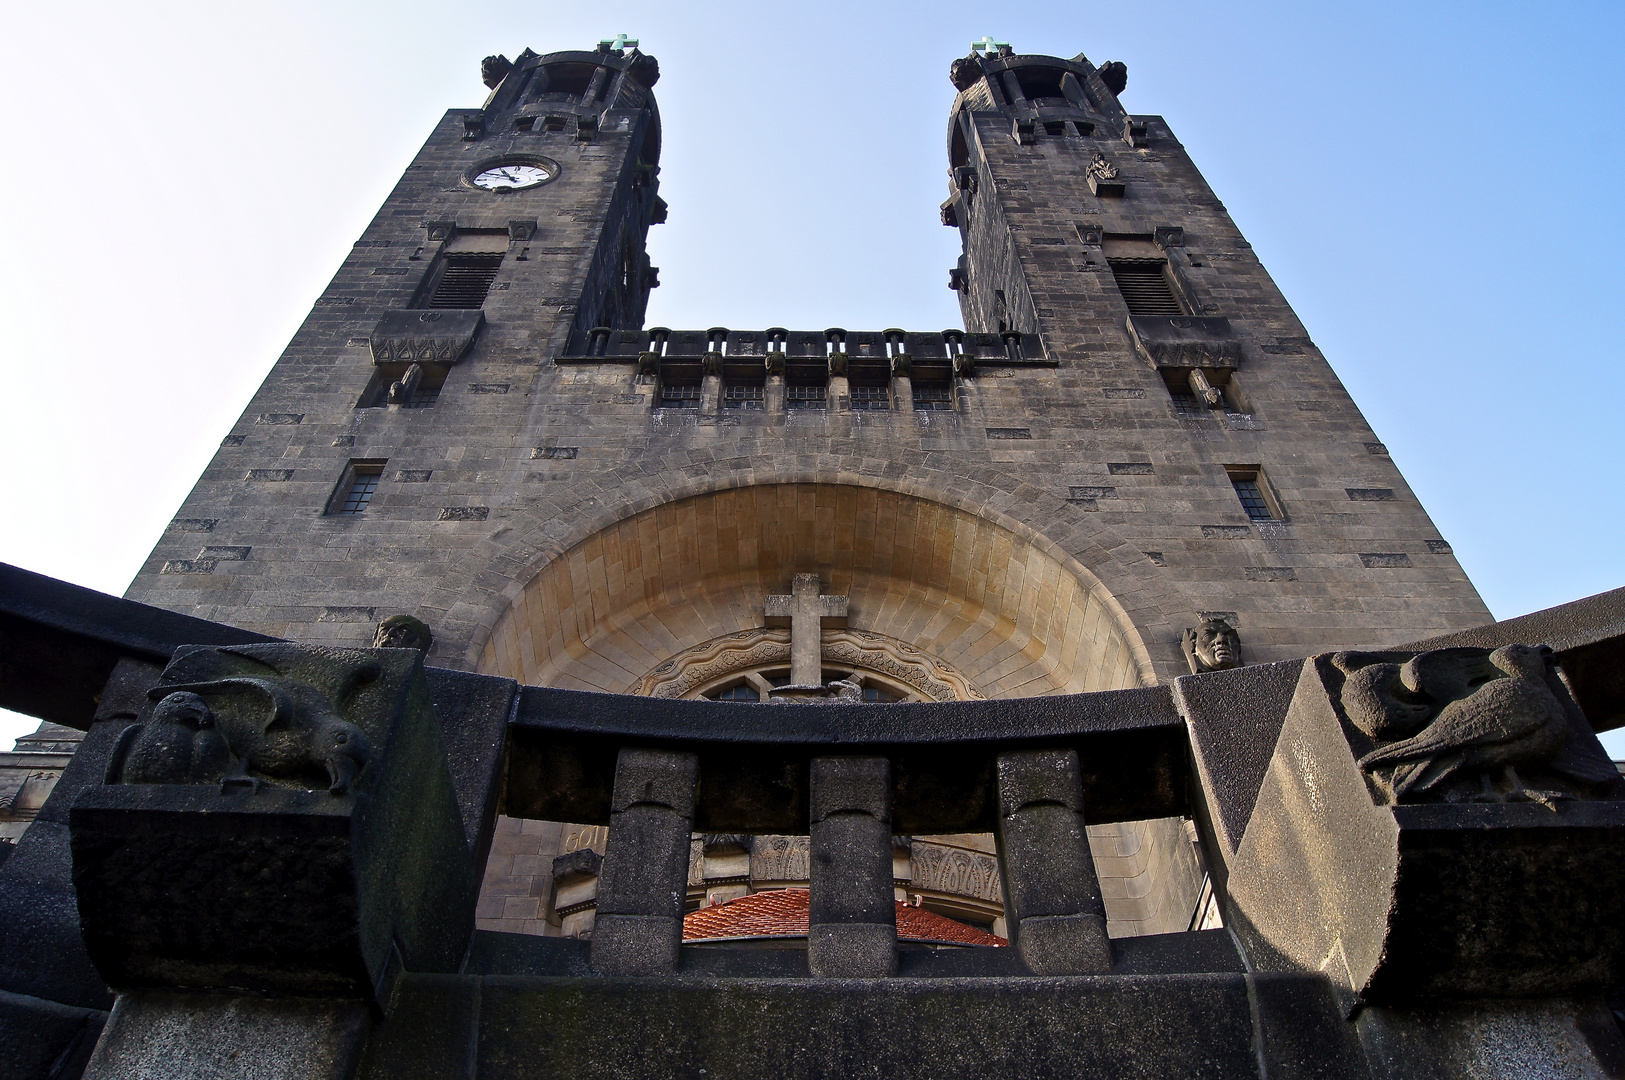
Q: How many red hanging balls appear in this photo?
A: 0